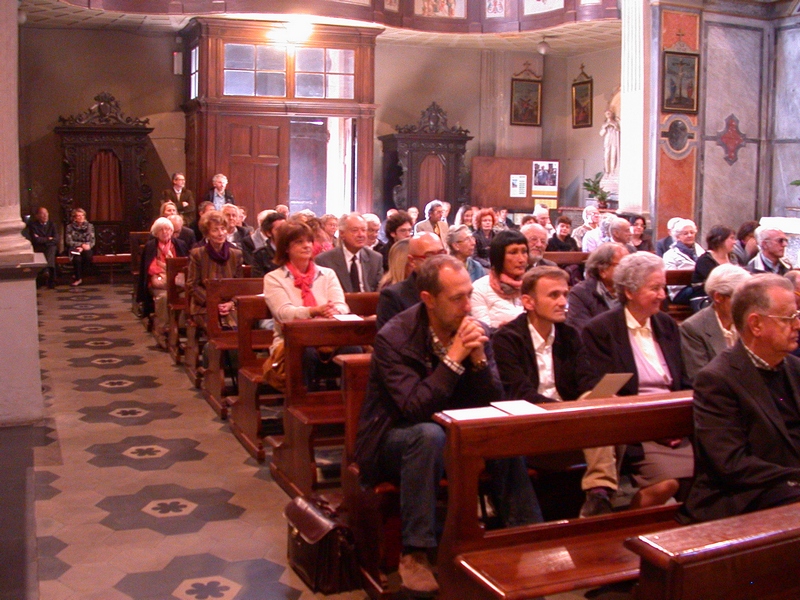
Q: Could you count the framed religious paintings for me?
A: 3